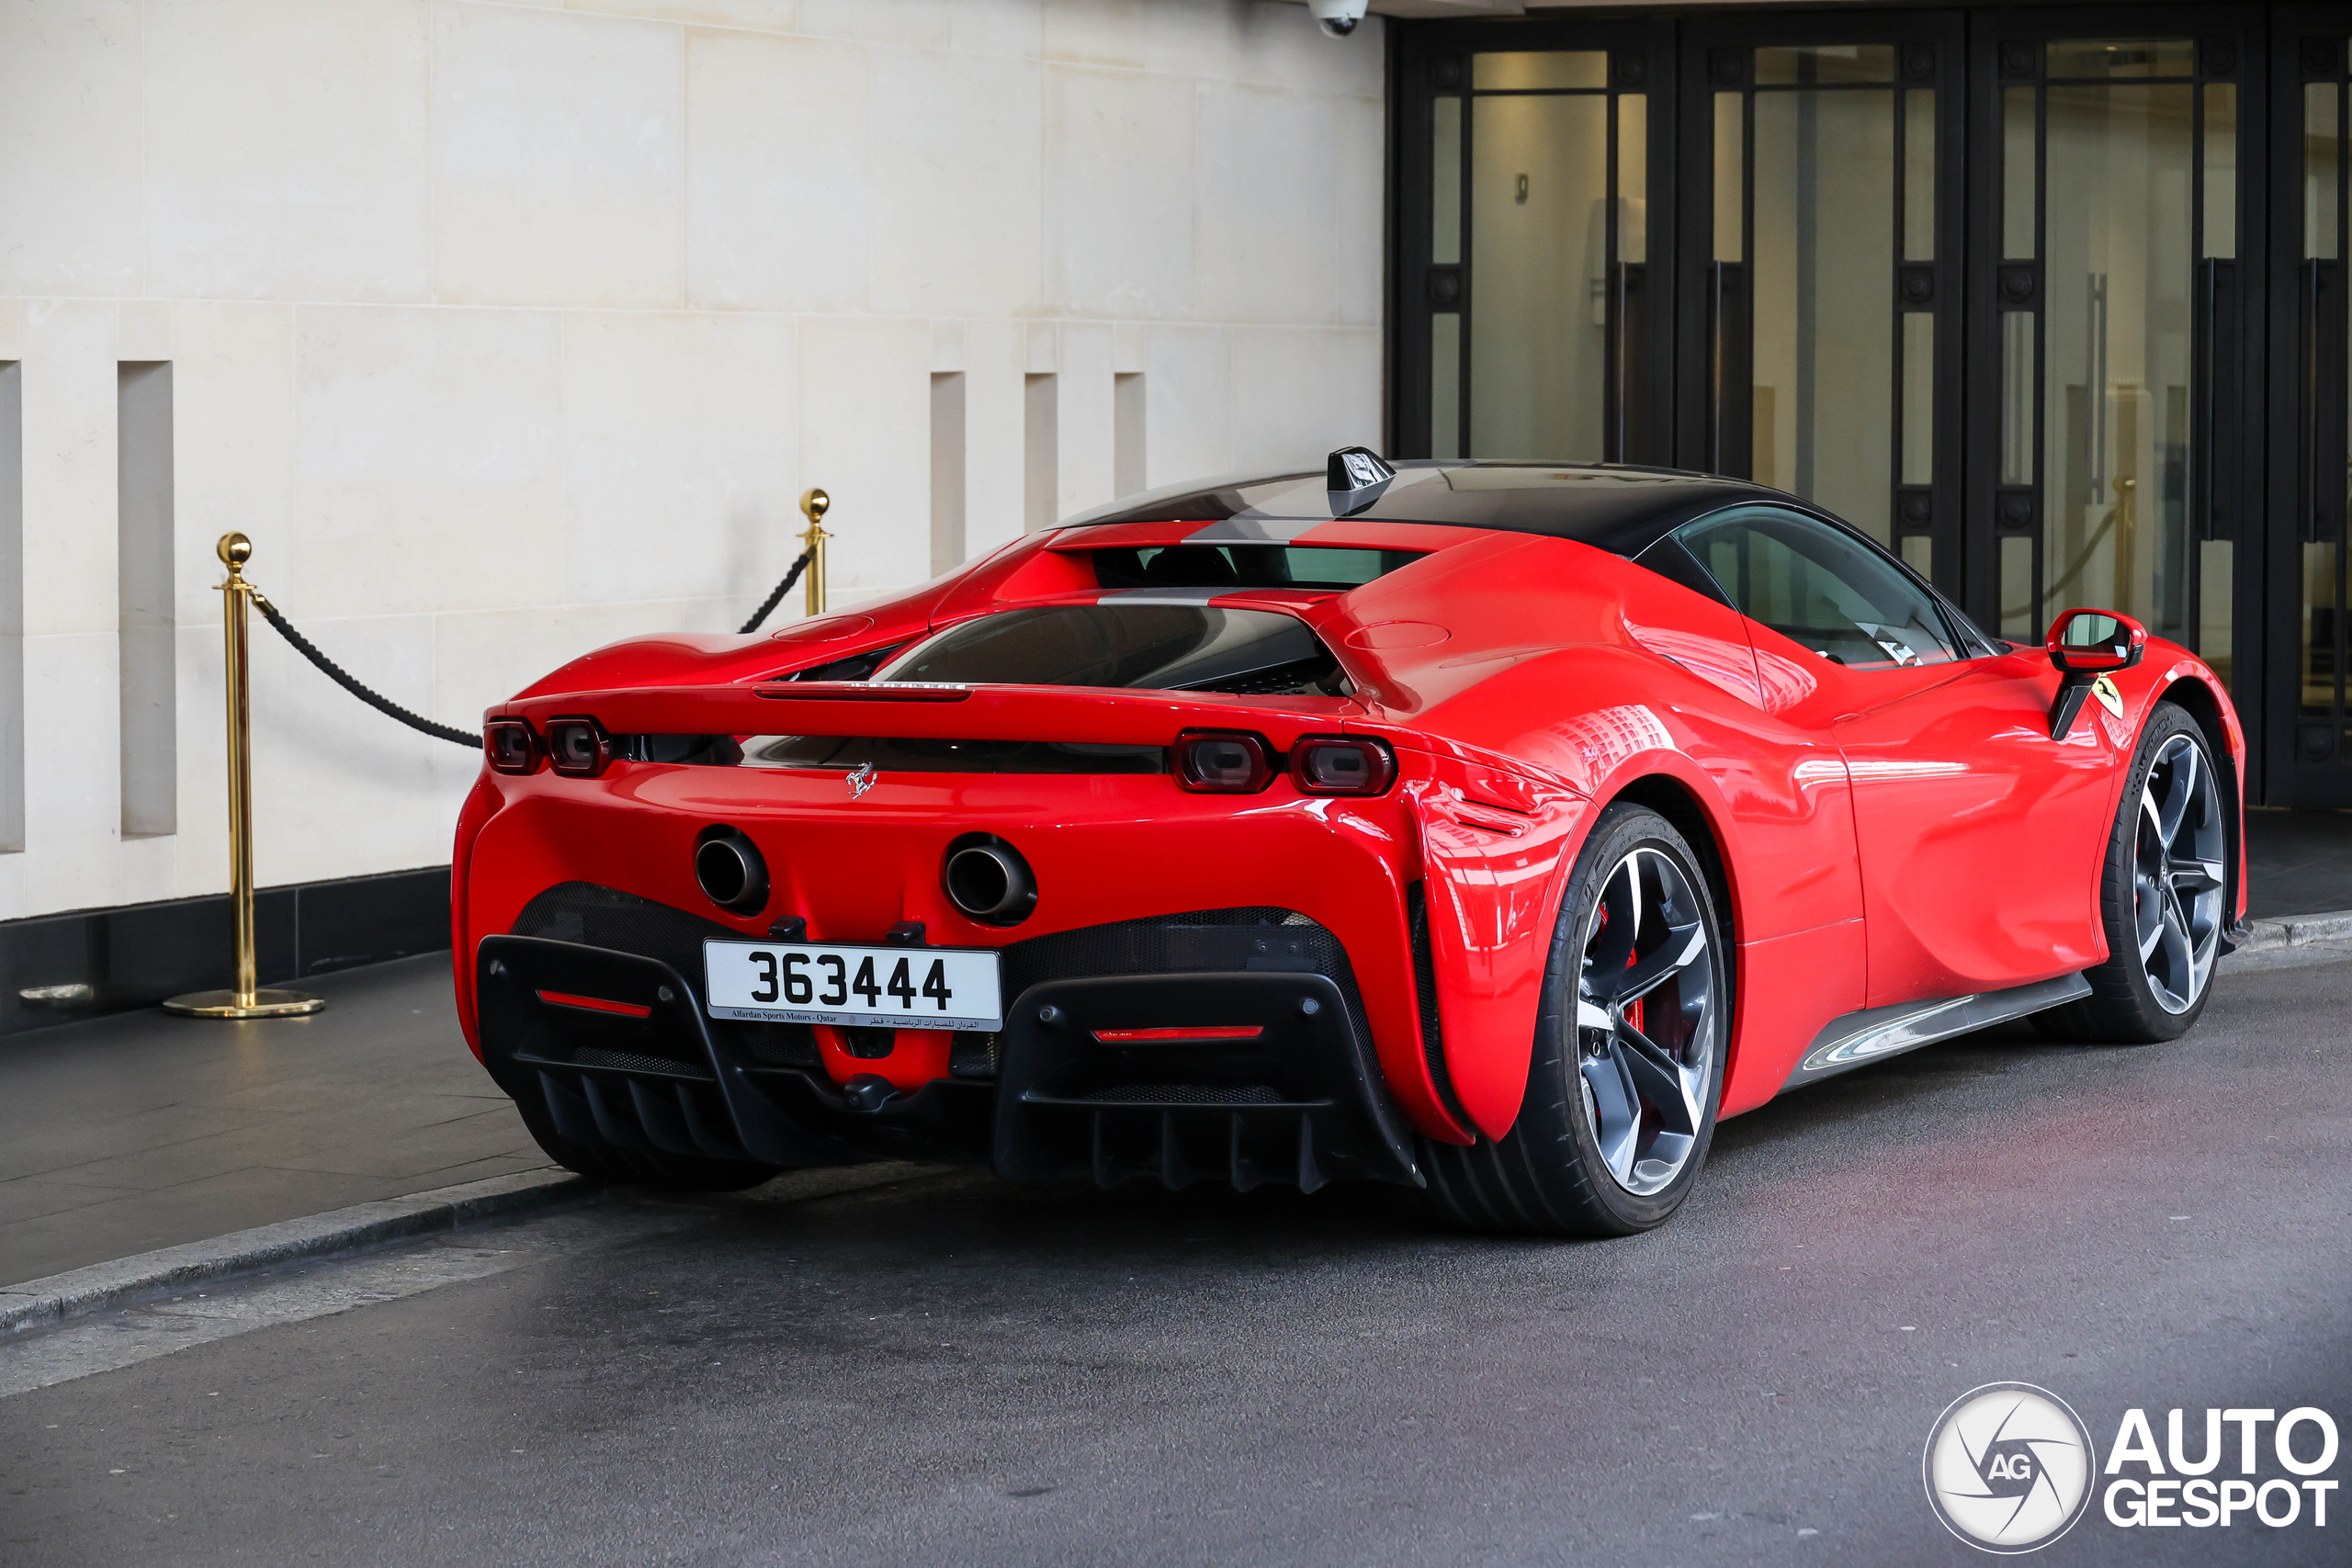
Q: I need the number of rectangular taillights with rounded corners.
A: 4